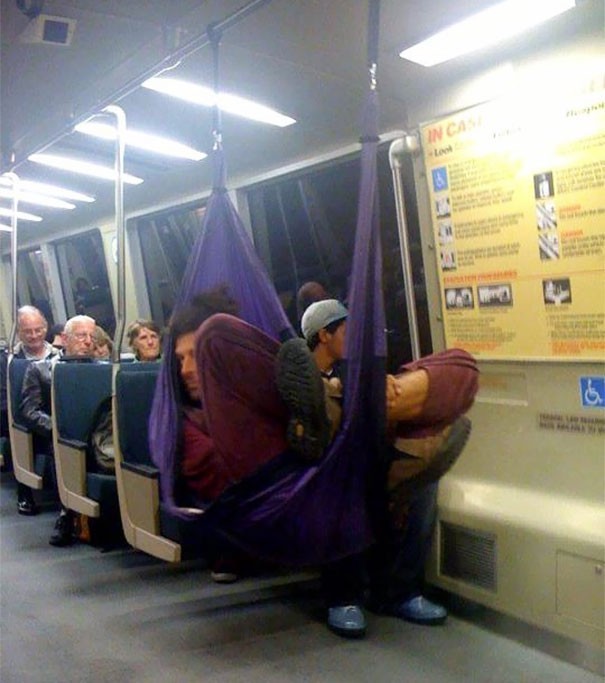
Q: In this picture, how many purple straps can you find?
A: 2